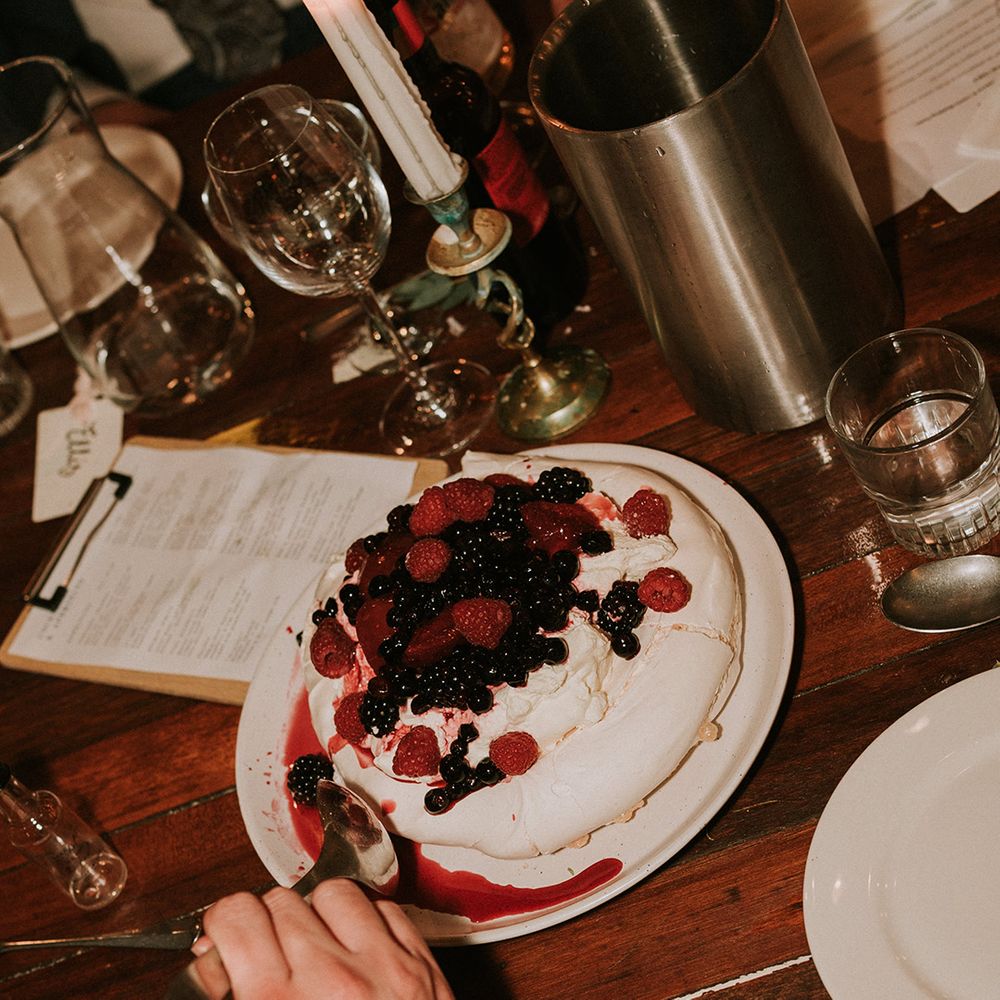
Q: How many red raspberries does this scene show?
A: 11